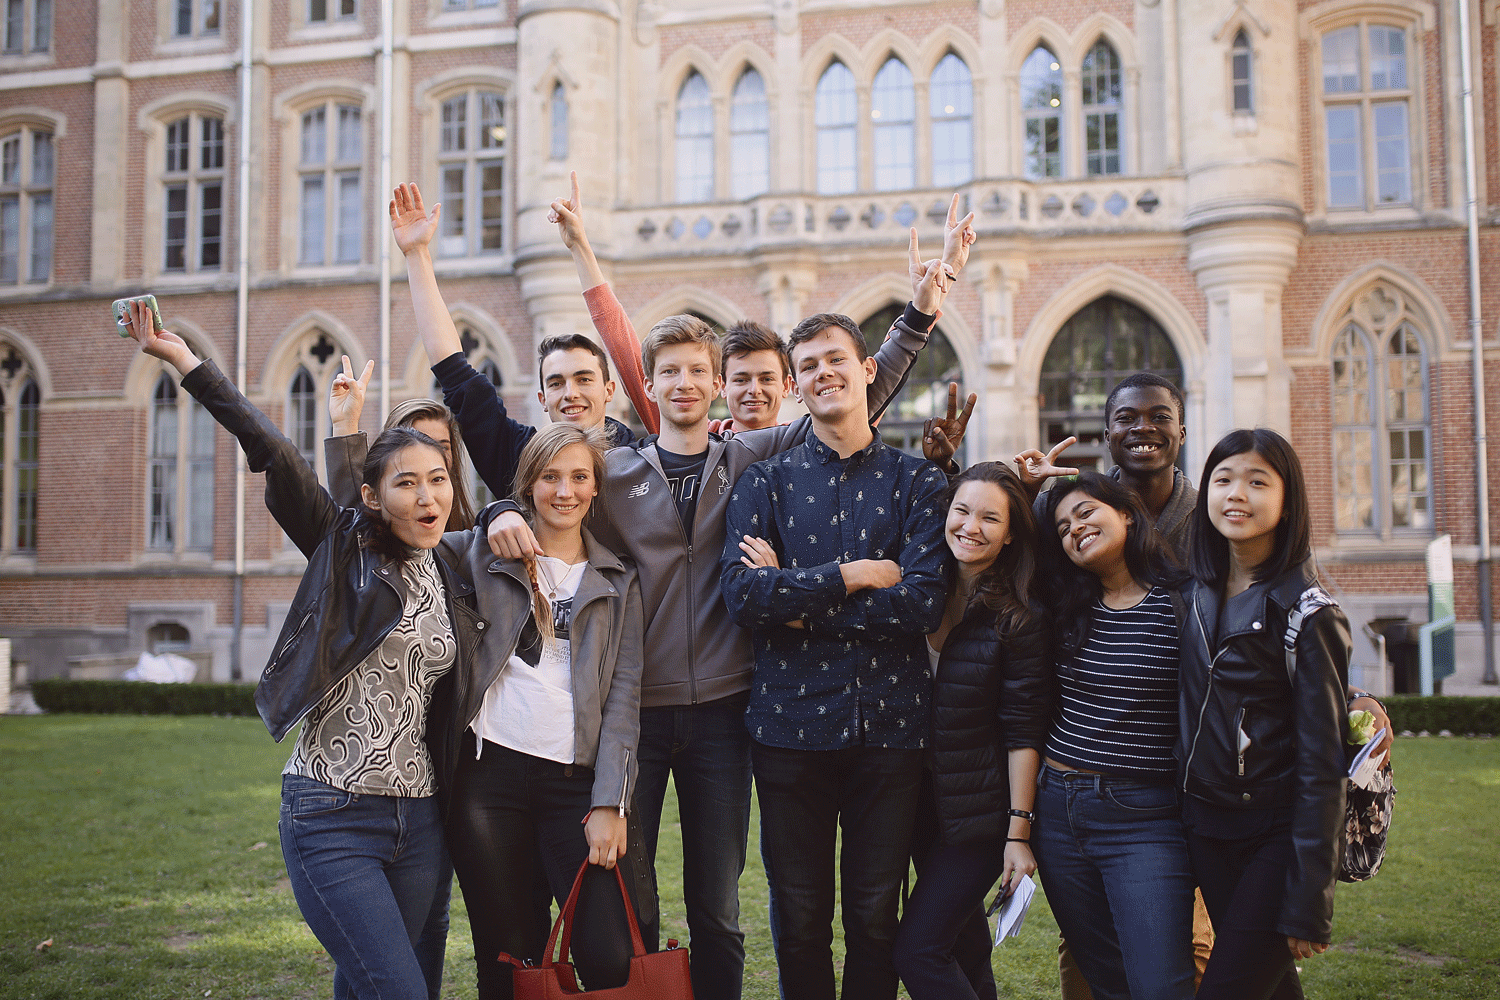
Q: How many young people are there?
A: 11